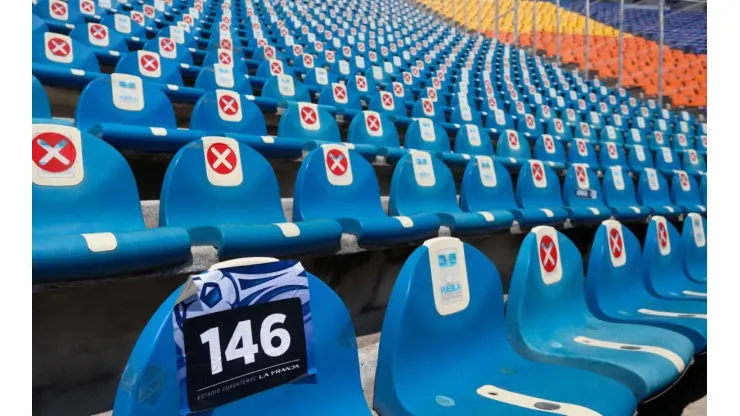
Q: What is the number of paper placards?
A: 1